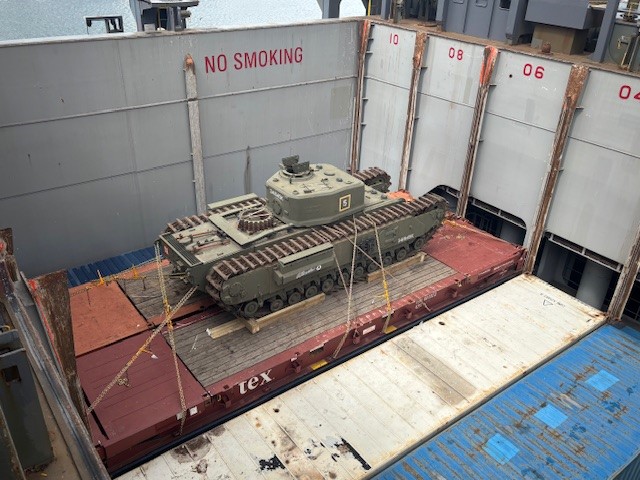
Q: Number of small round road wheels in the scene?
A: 11